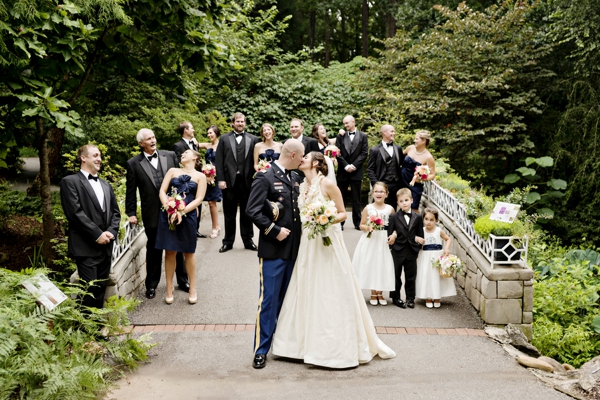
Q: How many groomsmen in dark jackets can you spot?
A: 7